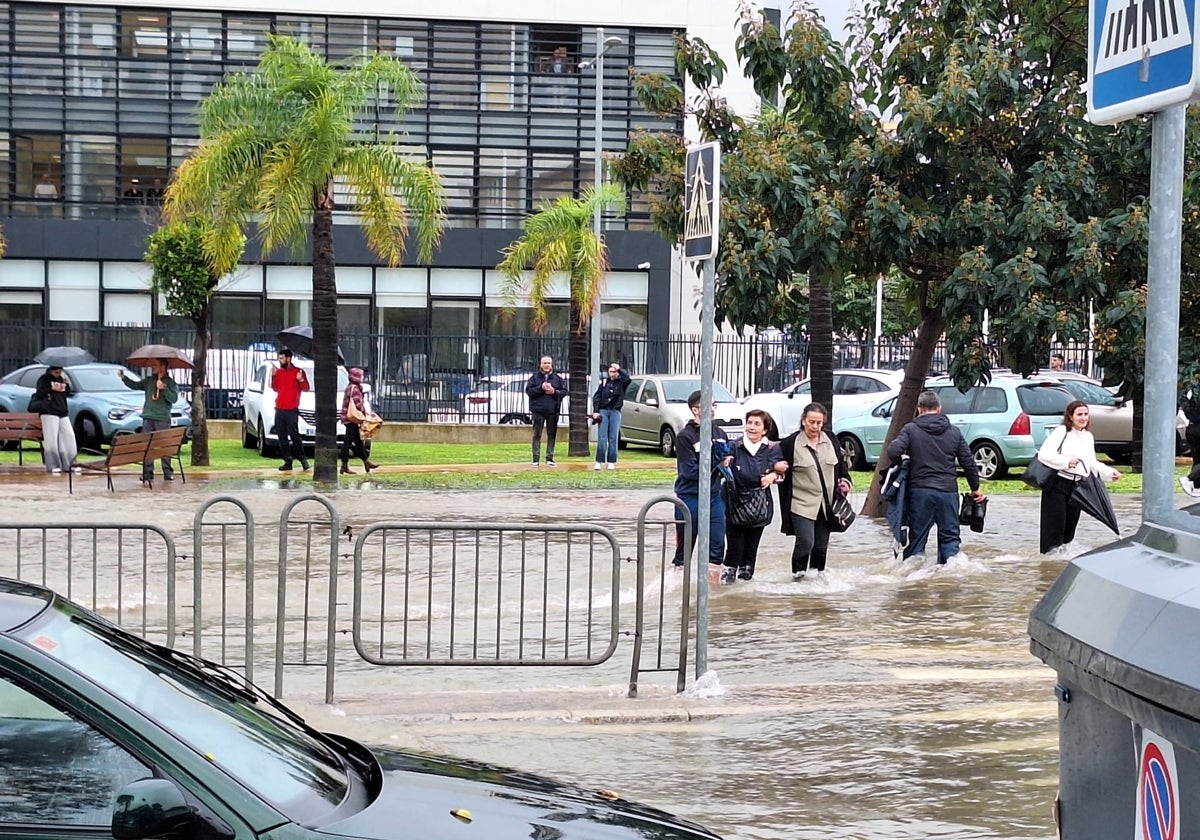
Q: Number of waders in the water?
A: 5